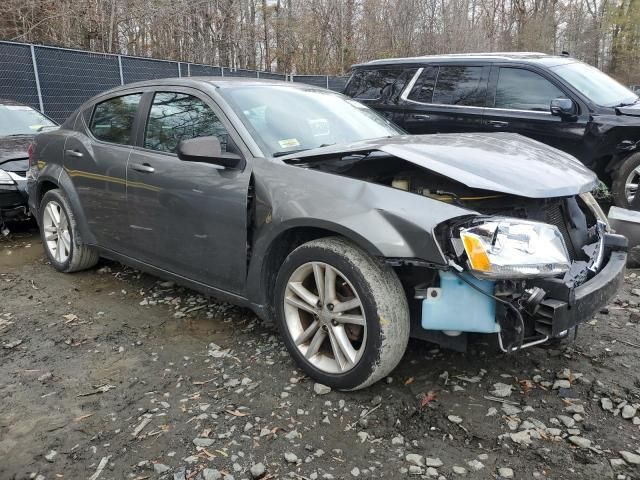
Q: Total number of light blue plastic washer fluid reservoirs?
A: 1